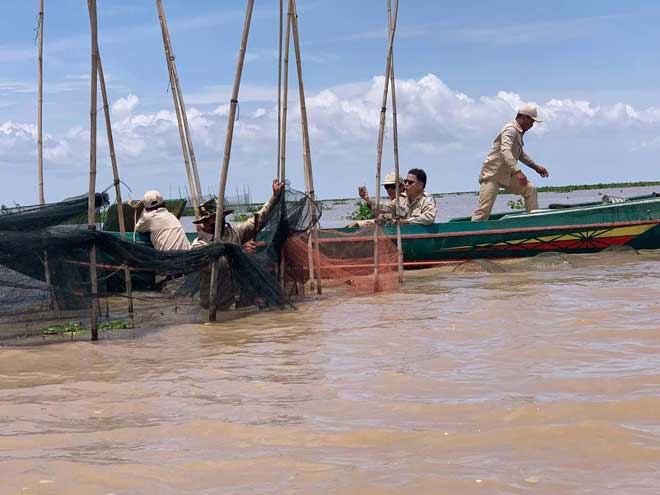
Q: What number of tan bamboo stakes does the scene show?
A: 12